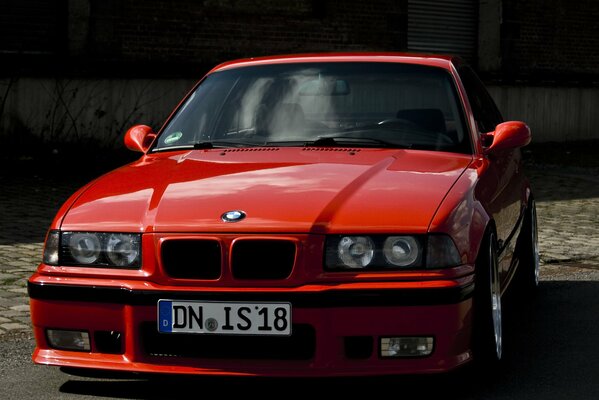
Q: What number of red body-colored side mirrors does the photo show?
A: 2